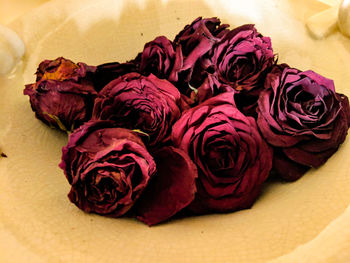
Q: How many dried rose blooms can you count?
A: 8